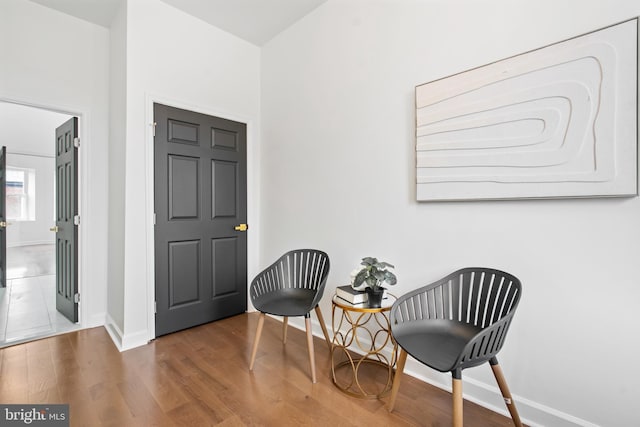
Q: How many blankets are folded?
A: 0